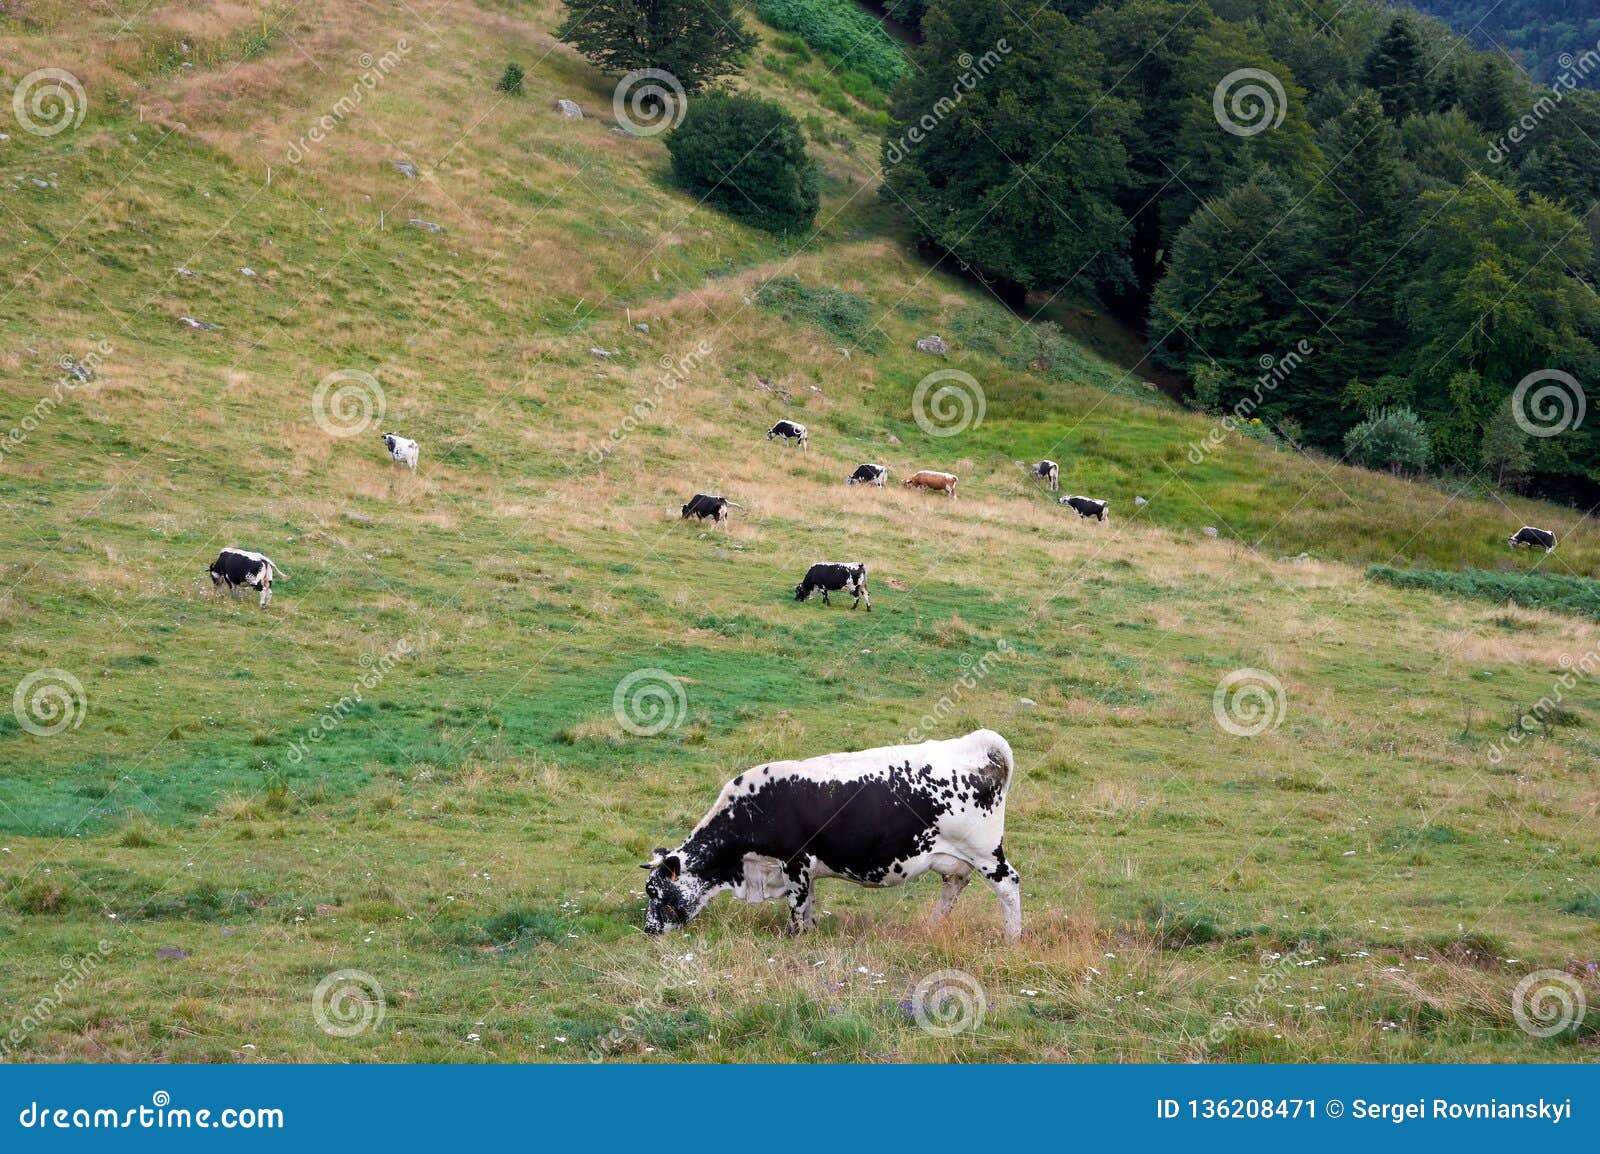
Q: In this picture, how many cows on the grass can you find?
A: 11